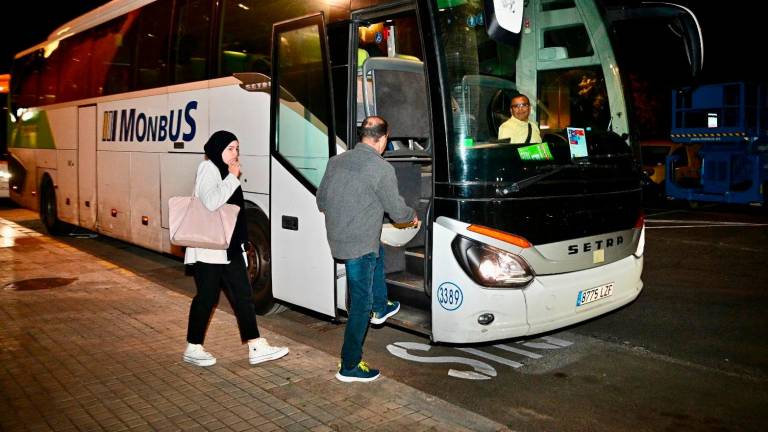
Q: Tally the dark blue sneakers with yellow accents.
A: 2